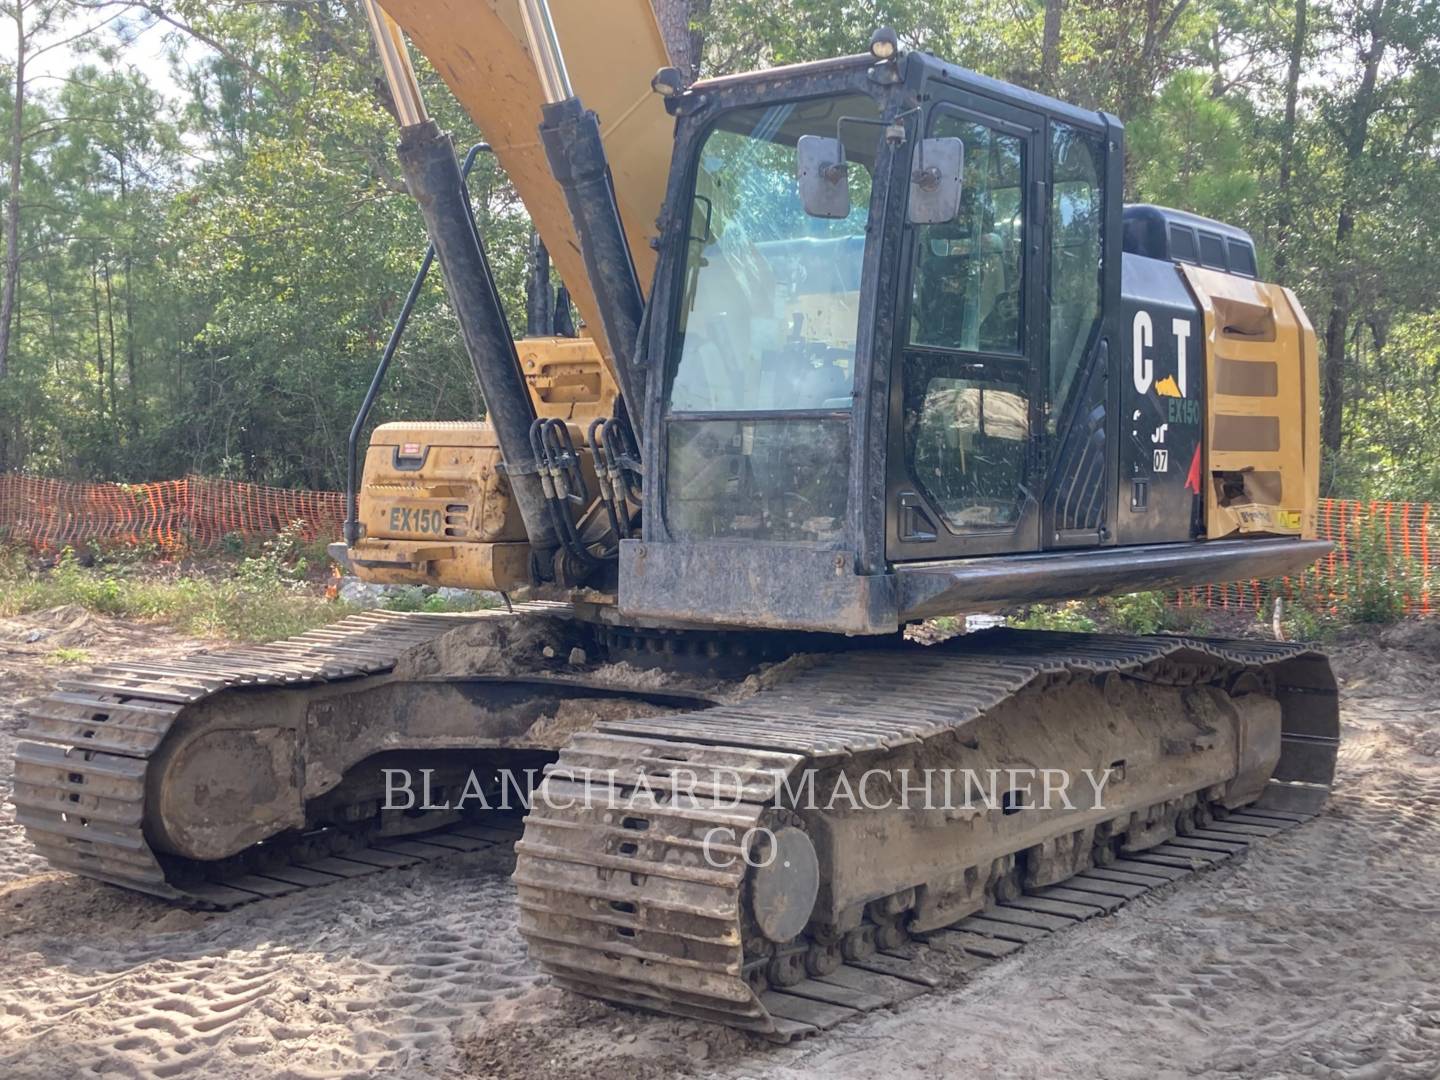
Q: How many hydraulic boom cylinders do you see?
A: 2